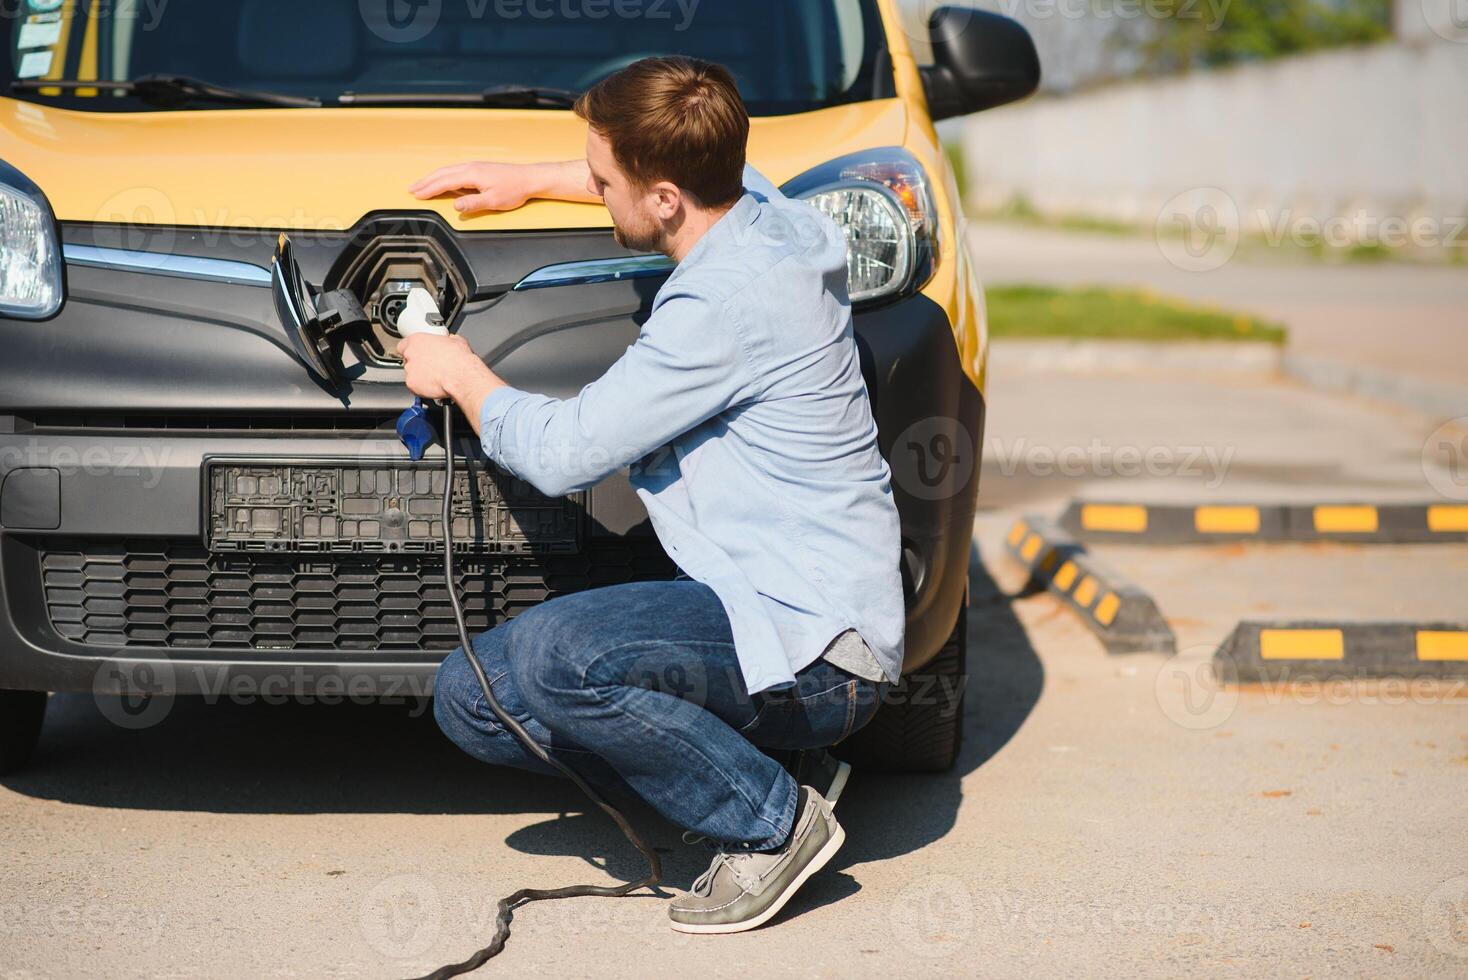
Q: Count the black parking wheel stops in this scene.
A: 3